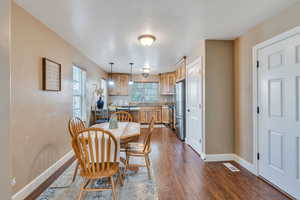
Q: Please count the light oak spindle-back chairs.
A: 4